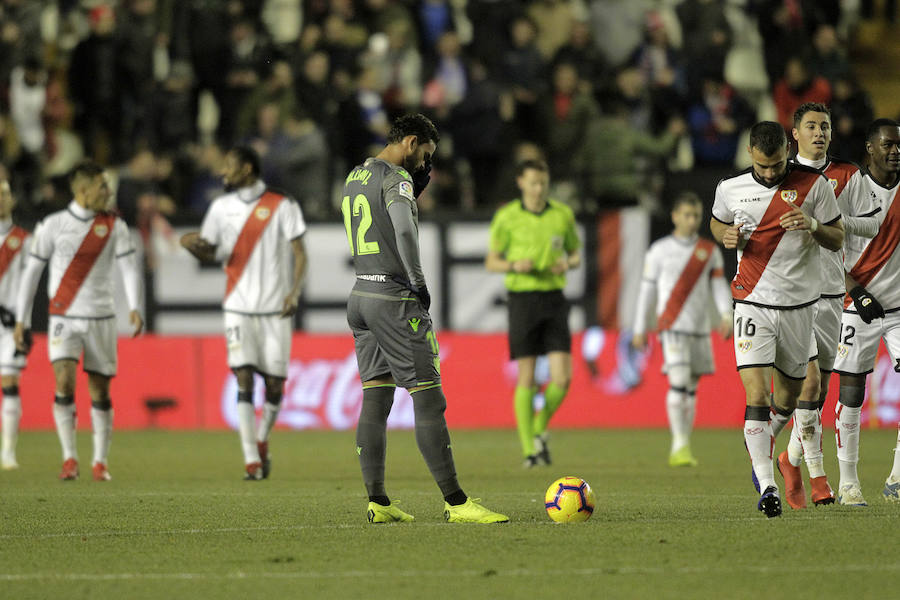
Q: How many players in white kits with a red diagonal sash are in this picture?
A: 7